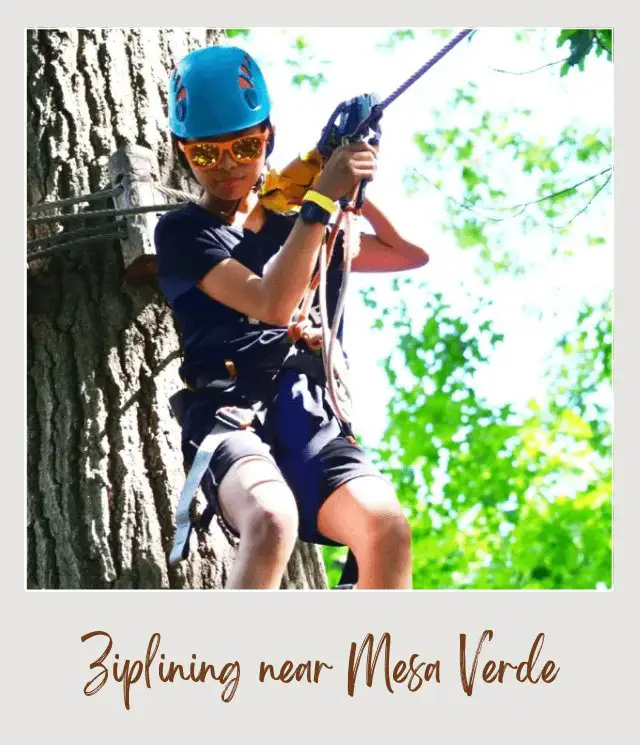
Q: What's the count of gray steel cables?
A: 4